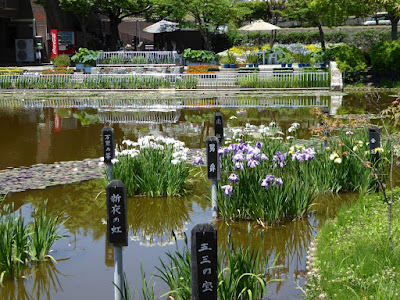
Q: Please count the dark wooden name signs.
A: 6